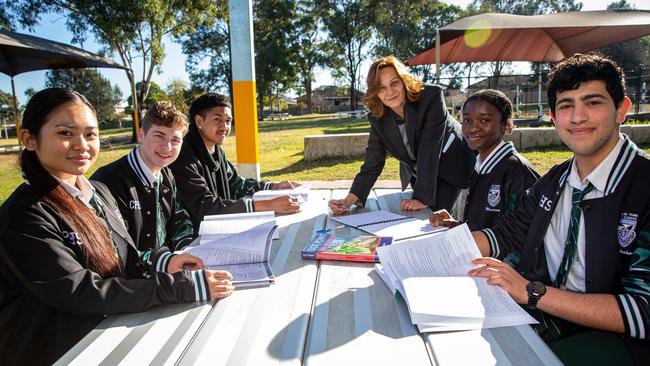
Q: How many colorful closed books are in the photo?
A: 1